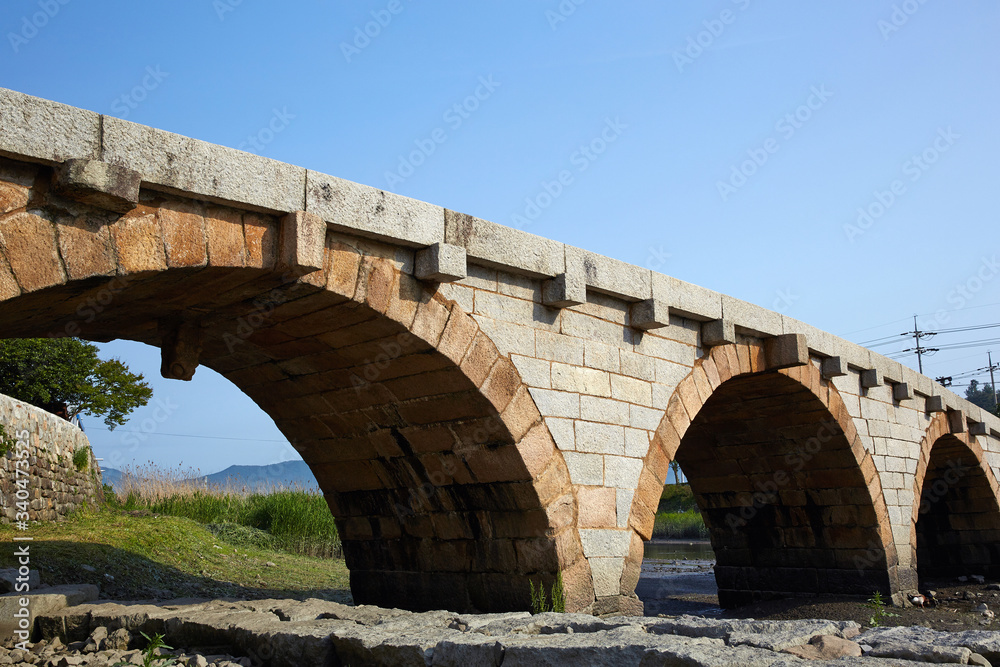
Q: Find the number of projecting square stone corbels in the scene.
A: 13